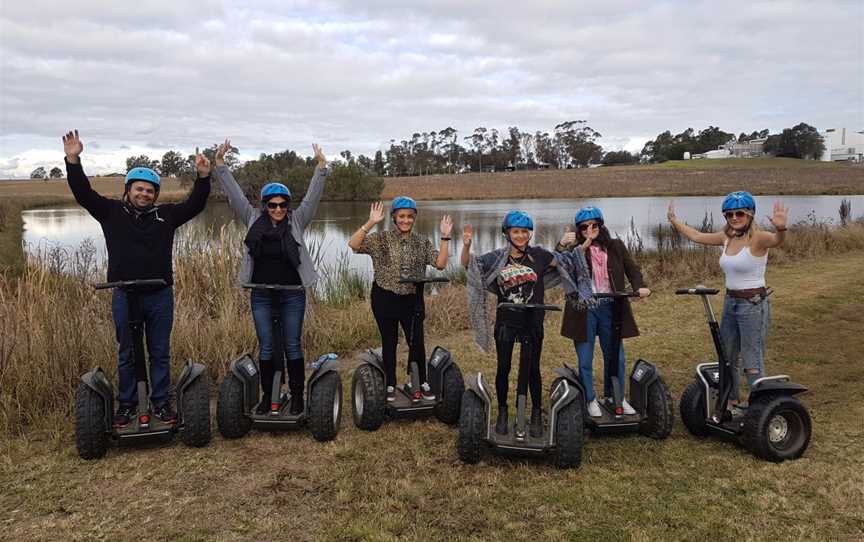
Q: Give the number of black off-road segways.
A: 6